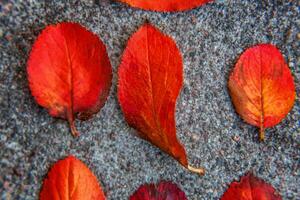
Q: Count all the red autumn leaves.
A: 7